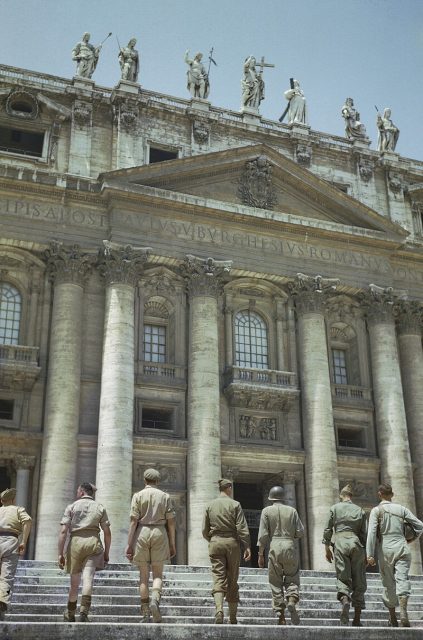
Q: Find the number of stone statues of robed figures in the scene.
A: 7